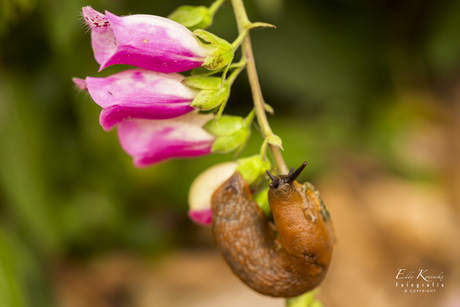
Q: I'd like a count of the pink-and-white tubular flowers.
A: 4